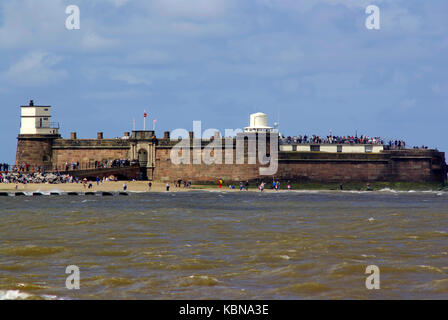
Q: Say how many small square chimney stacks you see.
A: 6